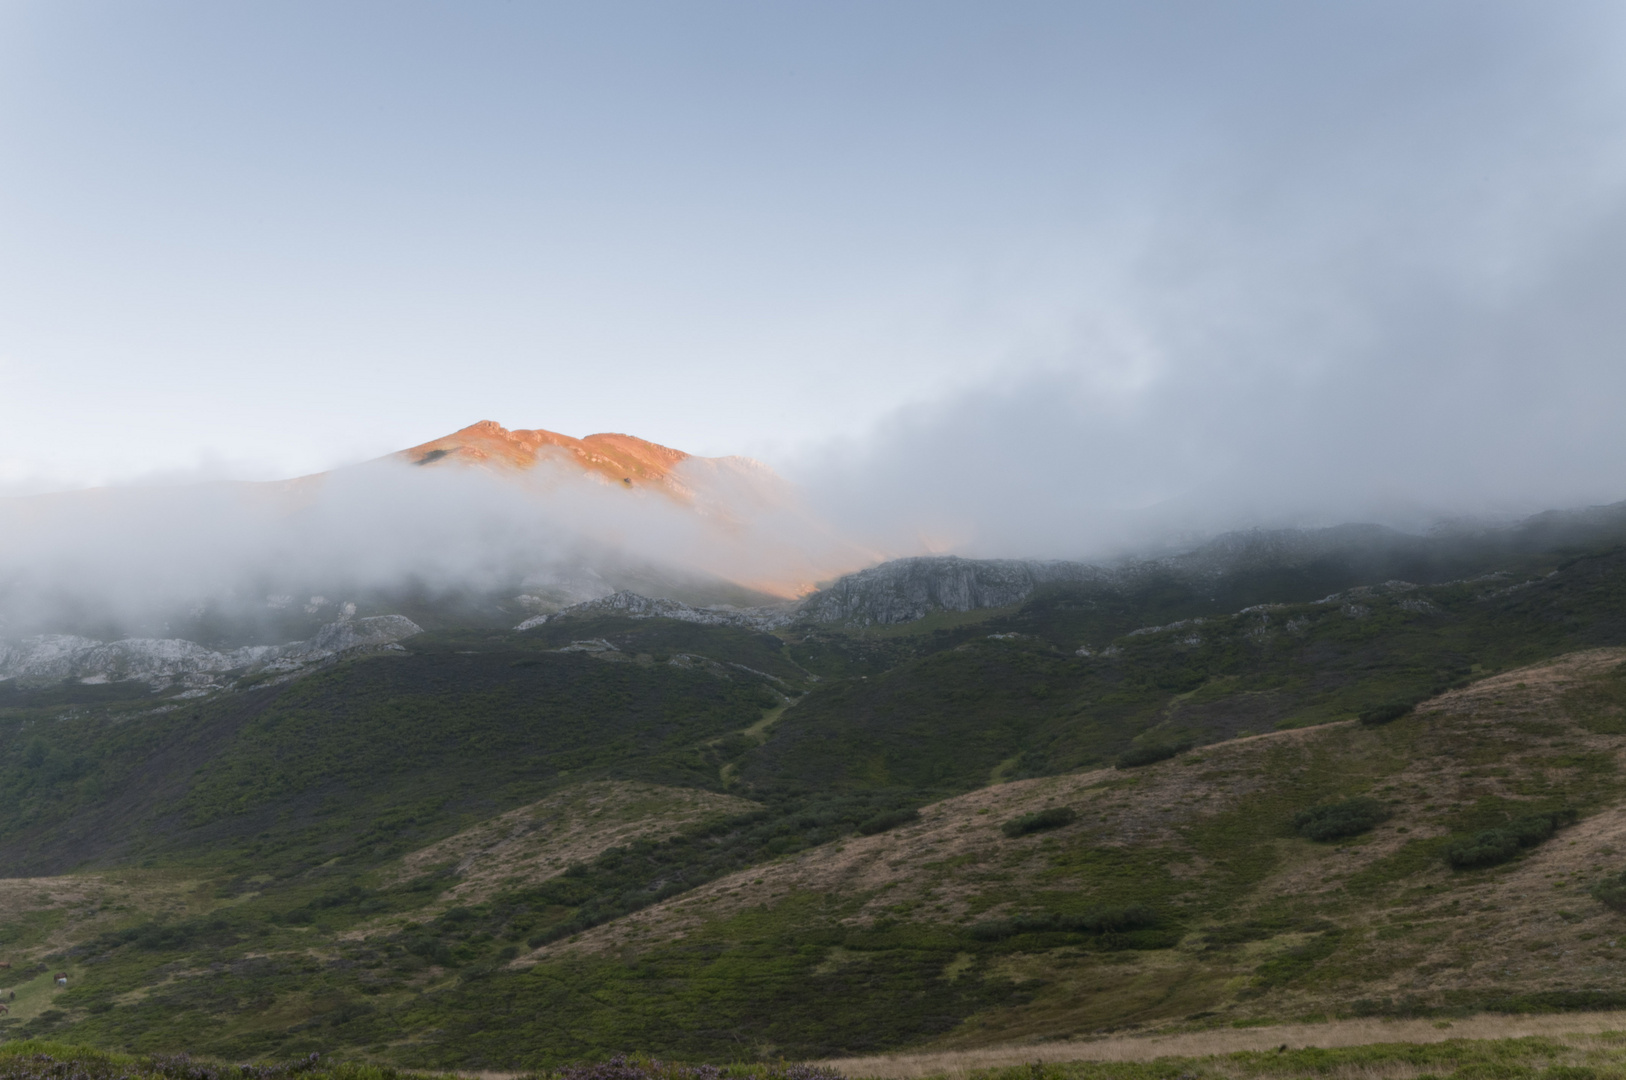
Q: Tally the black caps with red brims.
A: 0